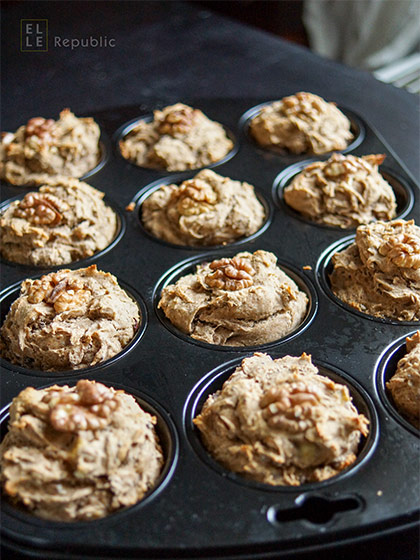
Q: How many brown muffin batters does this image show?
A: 12